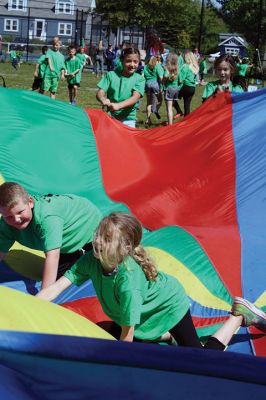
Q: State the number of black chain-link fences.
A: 1